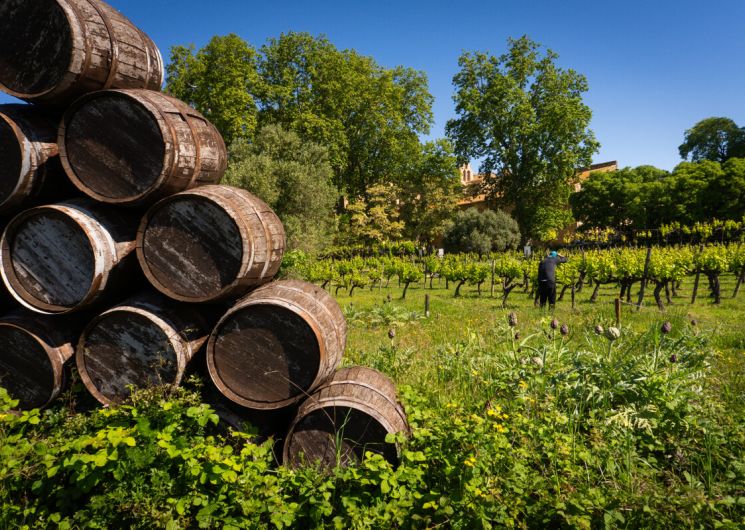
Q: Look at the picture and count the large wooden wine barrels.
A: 9